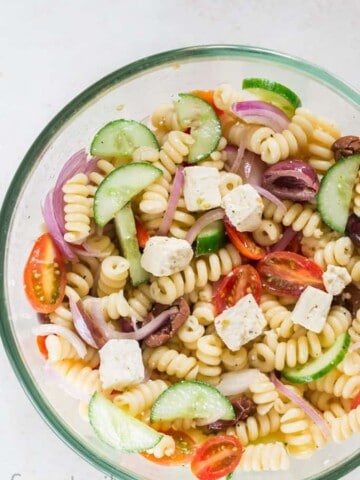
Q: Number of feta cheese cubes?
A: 7